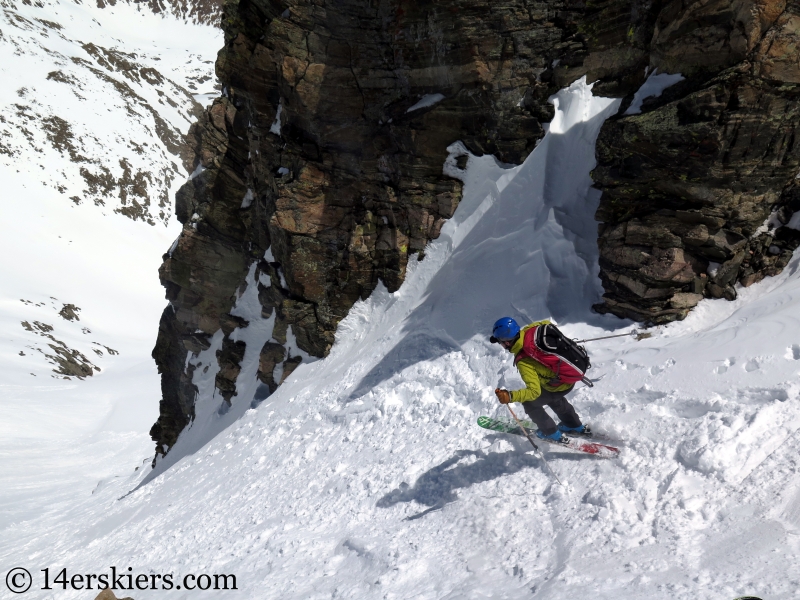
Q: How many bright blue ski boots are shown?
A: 2